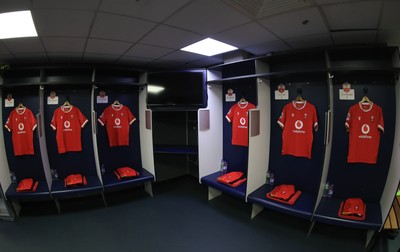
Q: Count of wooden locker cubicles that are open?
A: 6